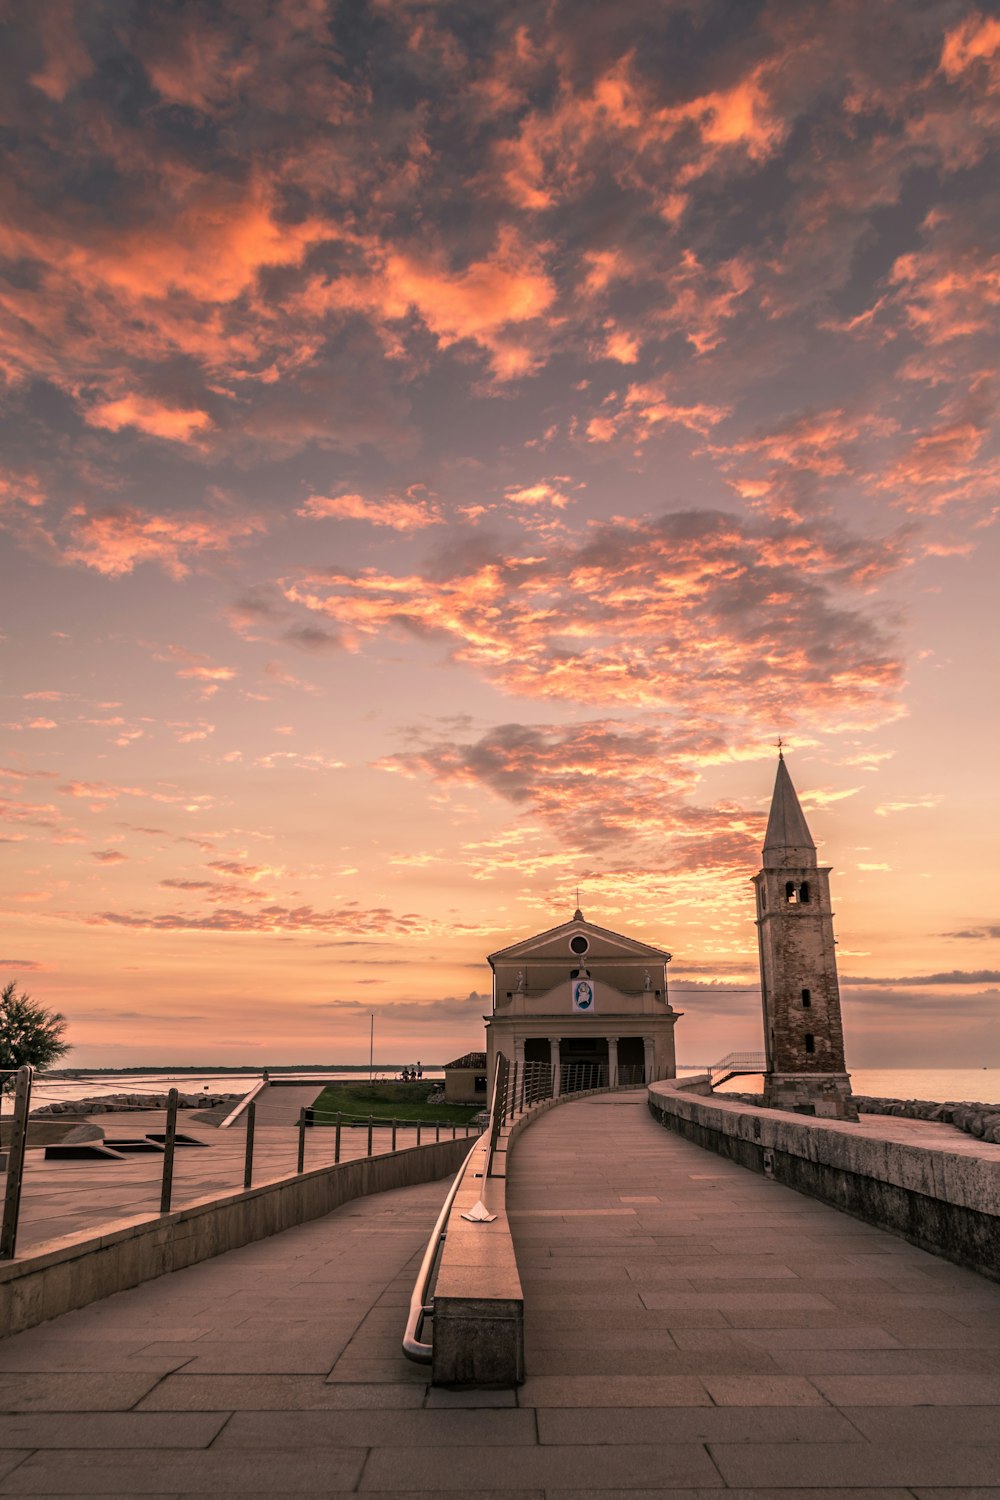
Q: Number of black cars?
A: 0